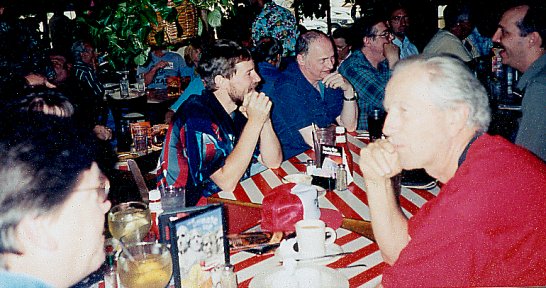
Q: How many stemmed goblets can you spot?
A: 2